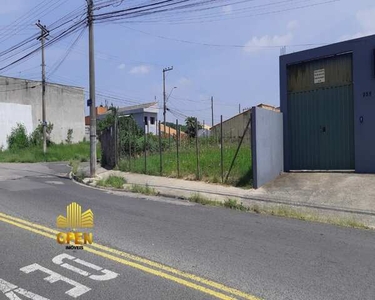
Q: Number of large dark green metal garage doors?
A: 1